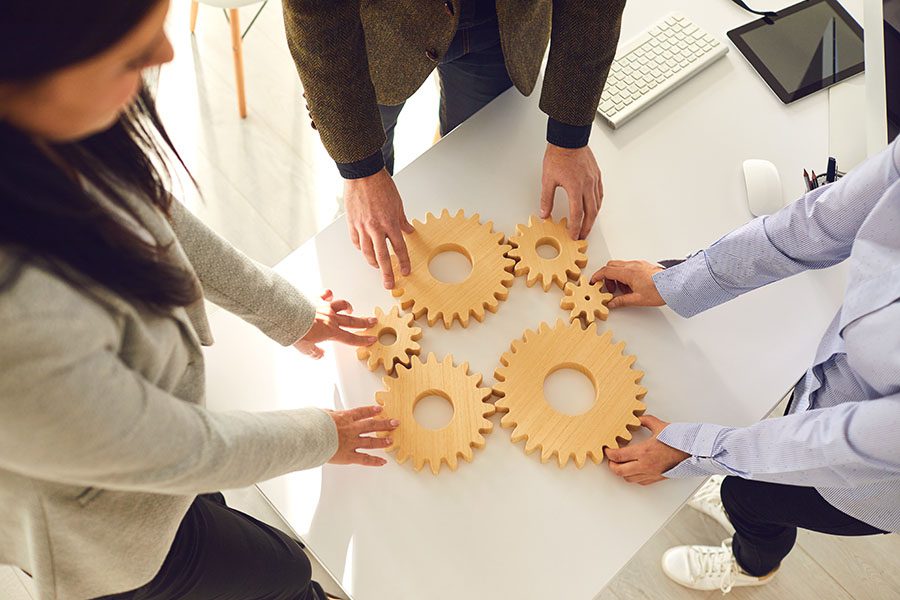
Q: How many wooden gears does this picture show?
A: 6